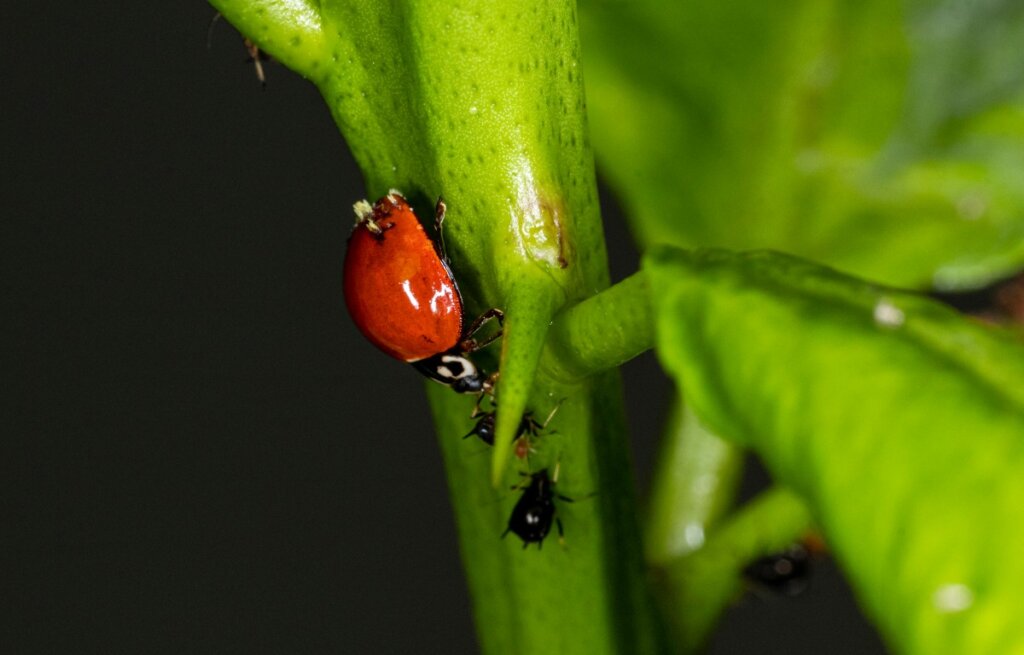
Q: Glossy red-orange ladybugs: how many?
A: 1